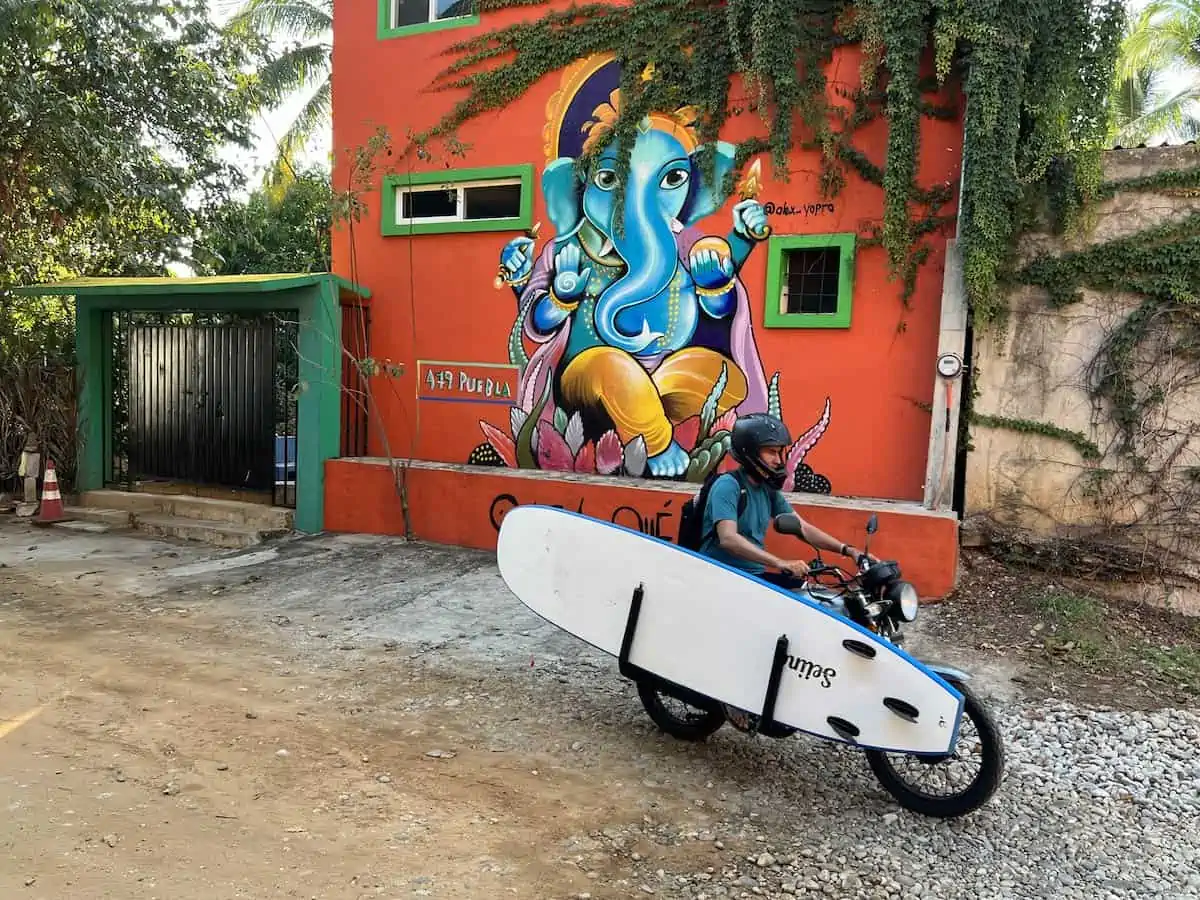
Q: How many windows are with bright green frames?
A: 3